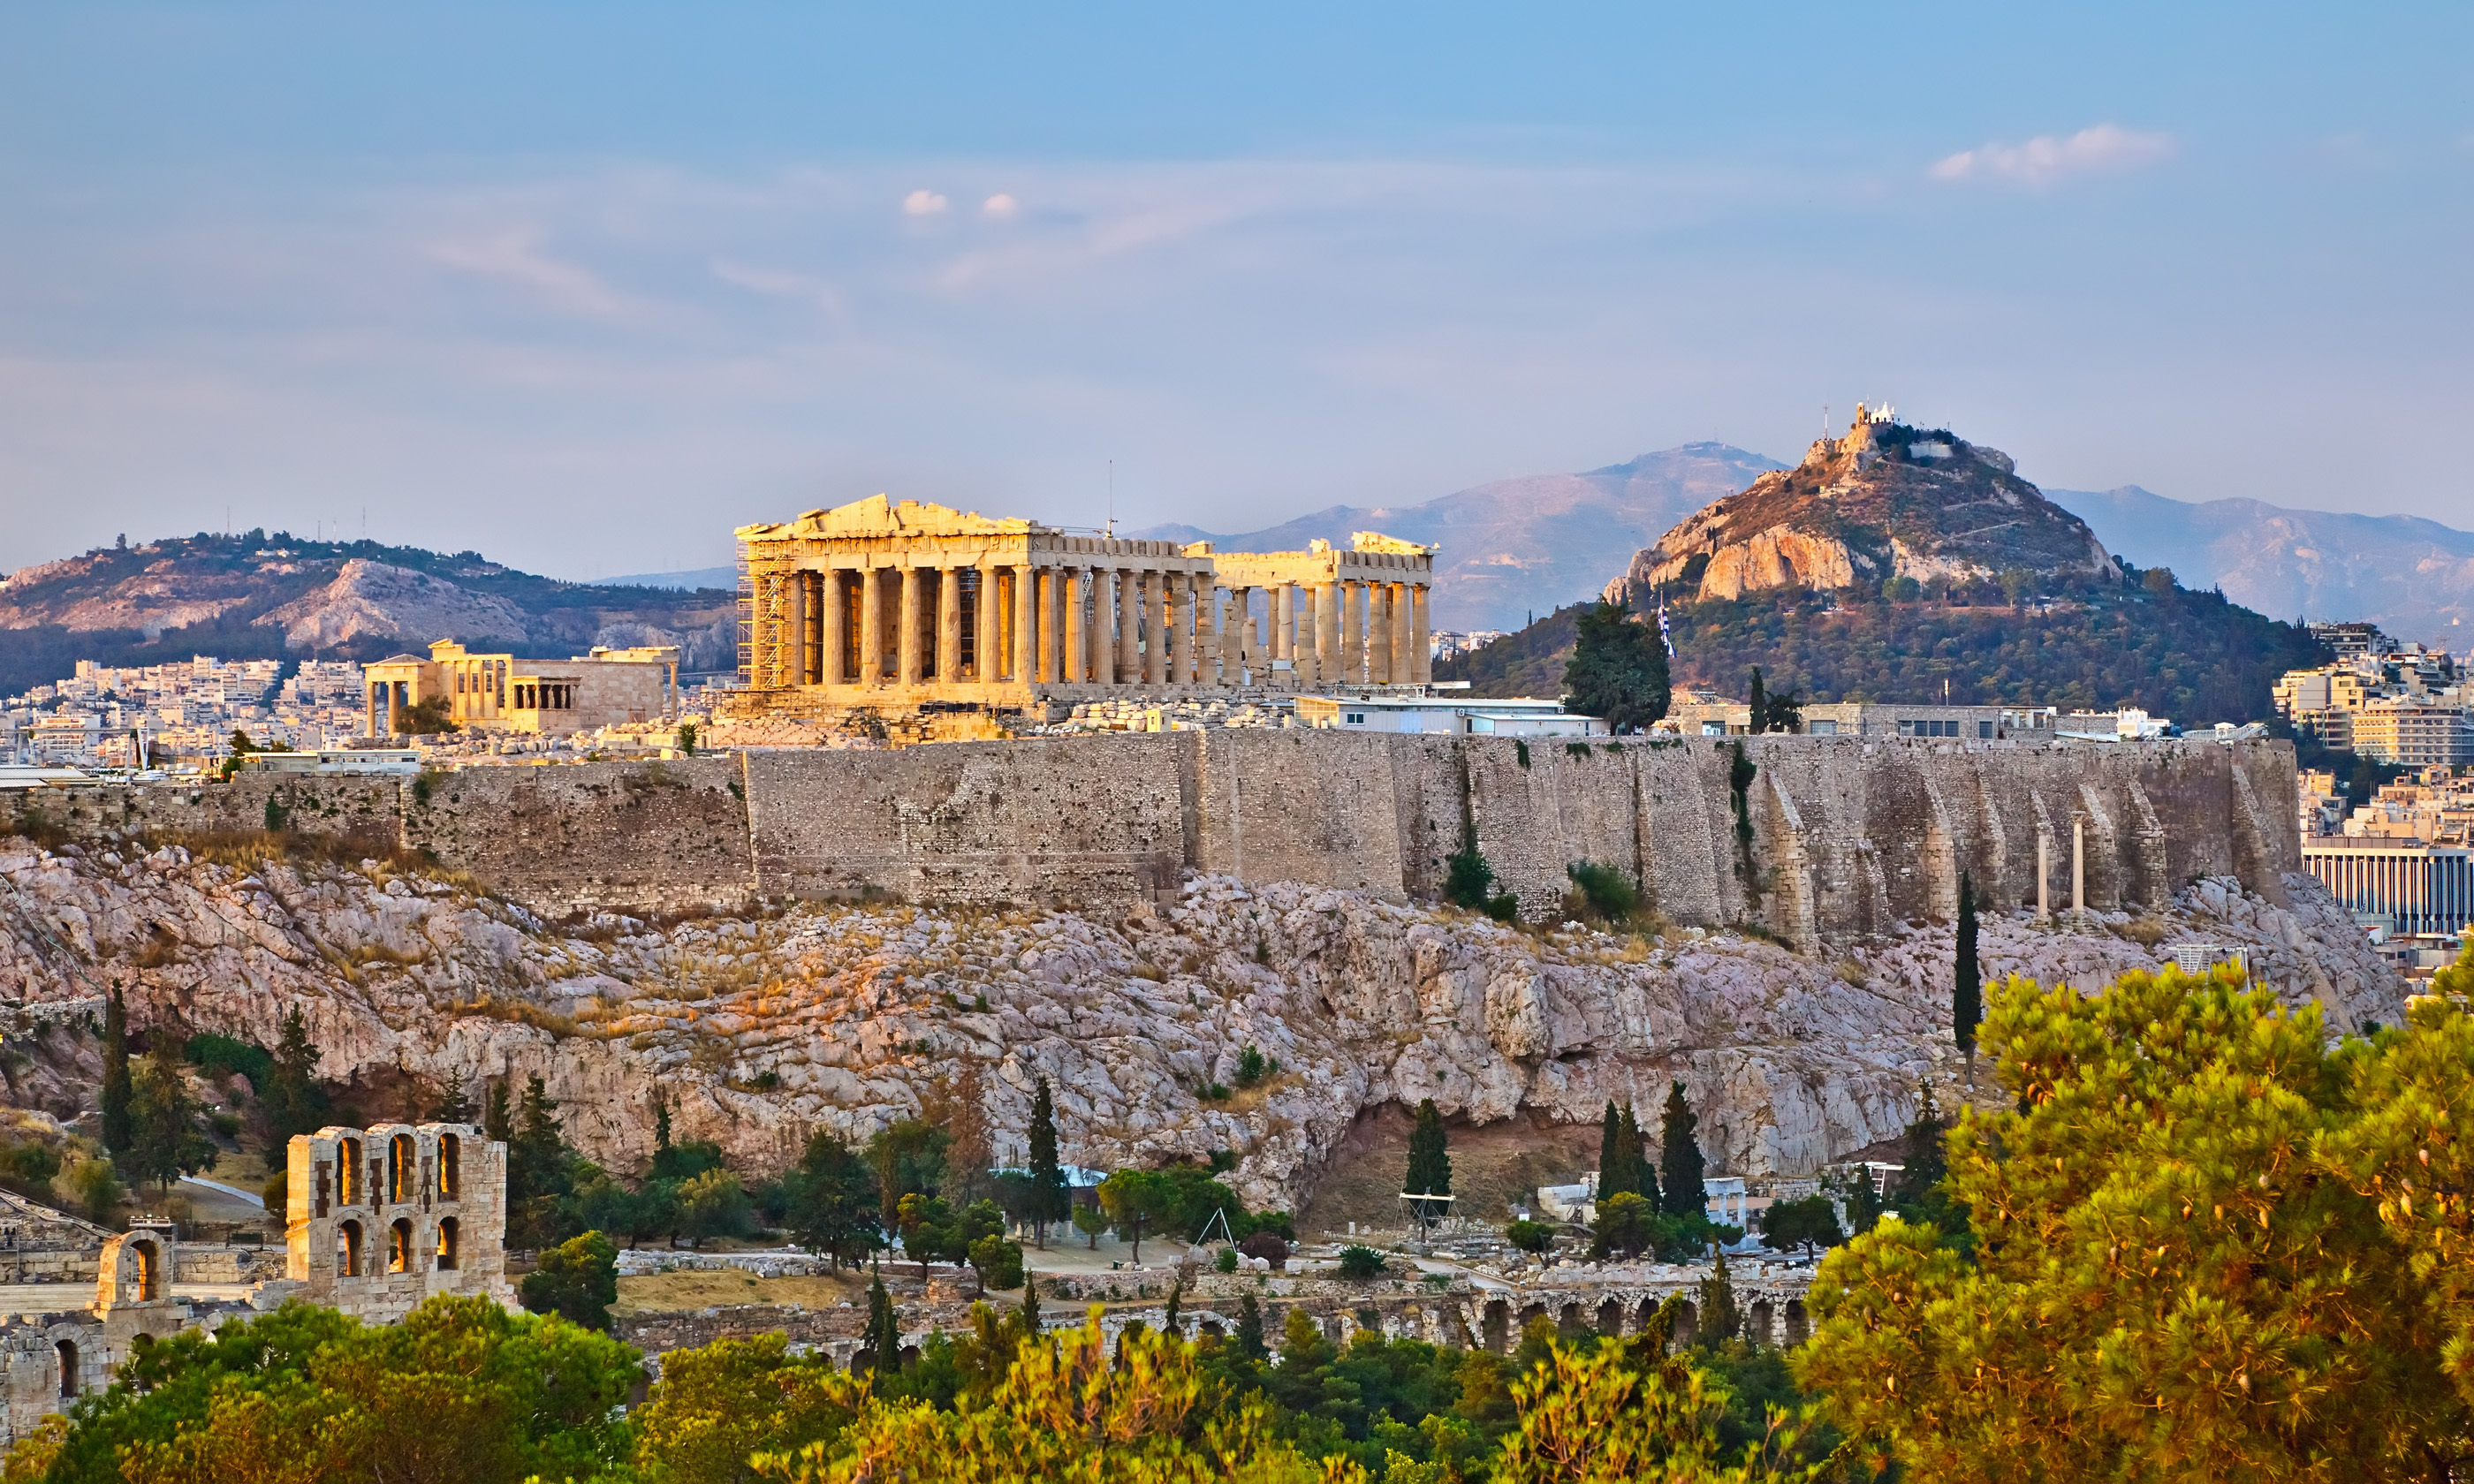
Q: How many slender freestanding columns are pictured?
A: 2